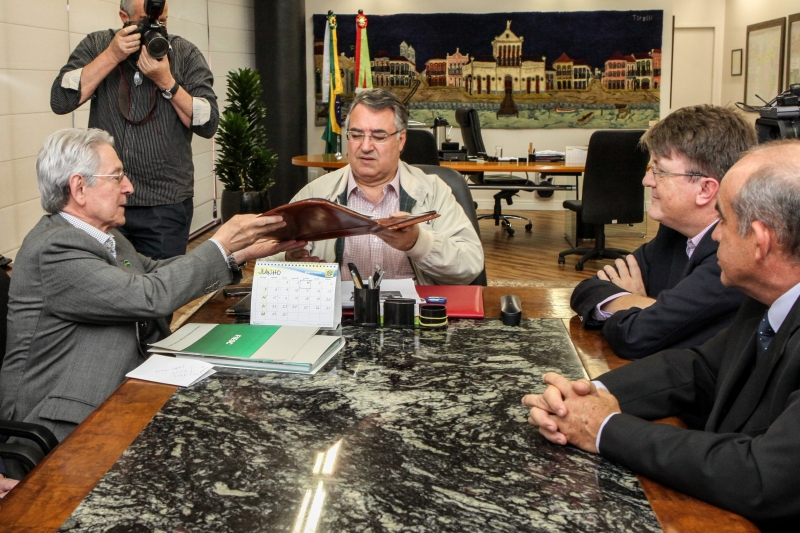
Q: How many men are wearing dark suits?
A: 2